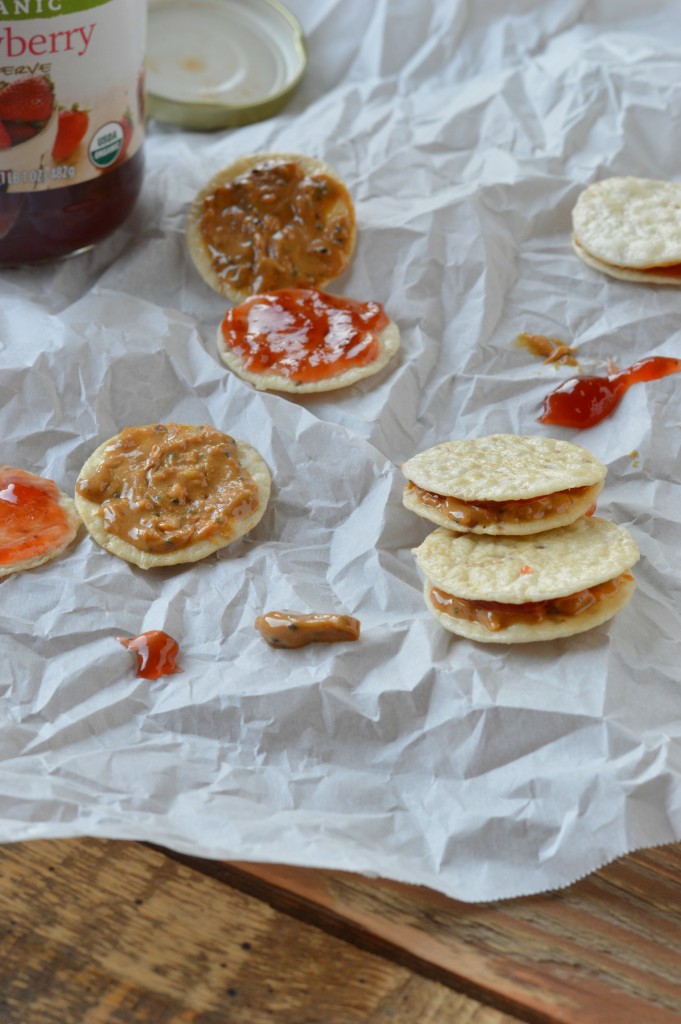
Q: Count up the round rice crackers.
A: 10